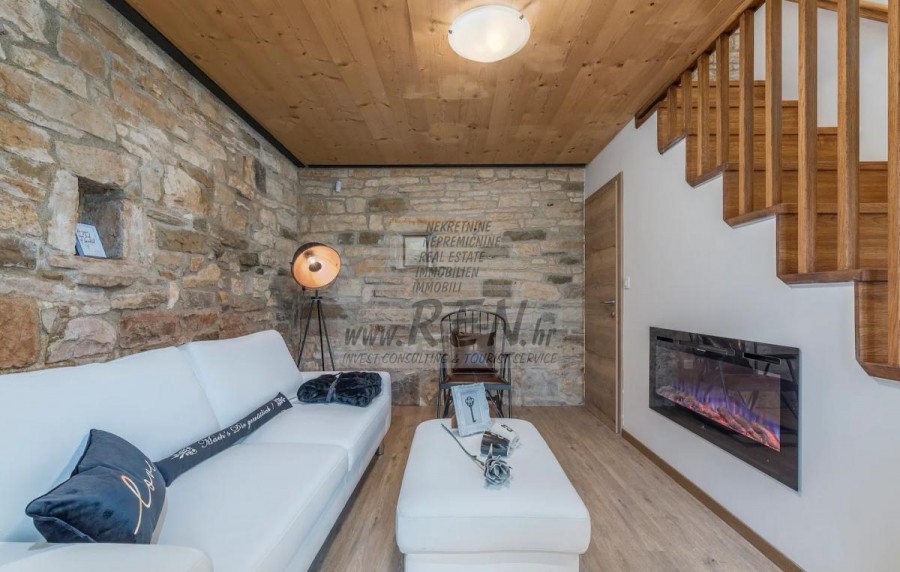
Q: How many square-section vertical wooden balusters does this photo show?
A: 9